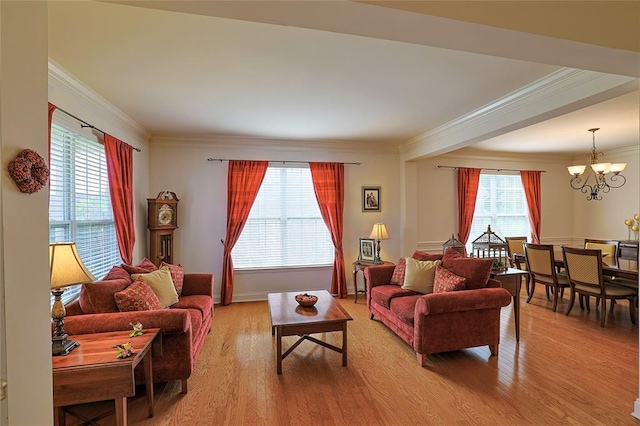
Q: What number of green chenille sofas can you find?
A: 0